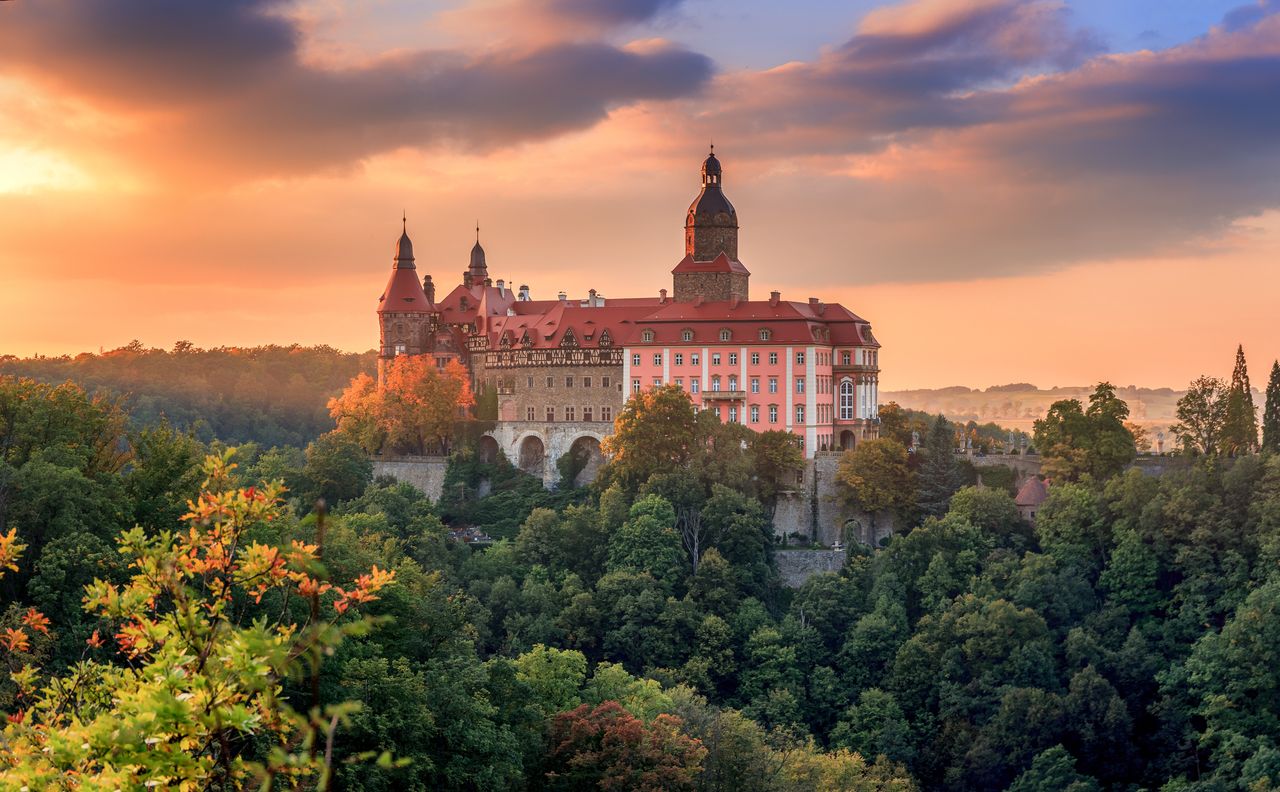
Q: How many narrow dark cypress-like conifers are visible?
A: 2